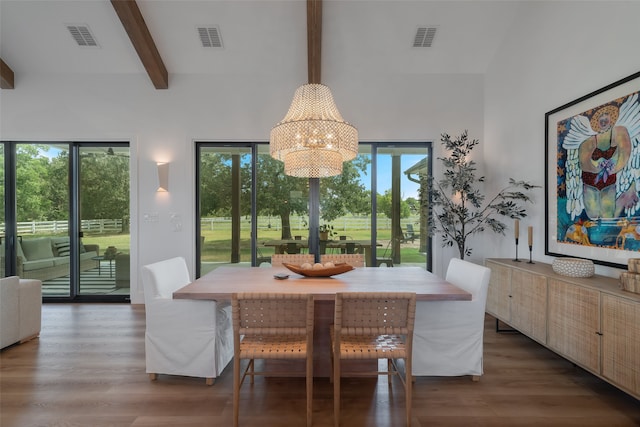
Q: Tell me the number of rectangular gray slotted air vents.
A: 3